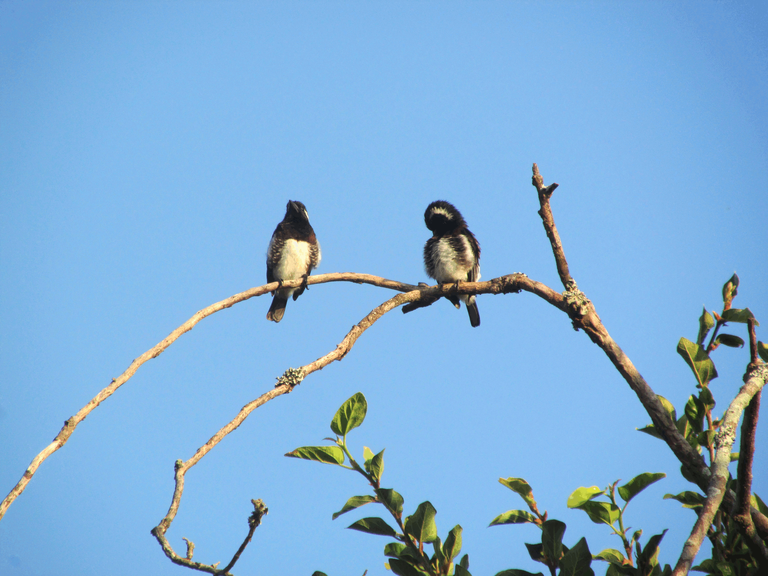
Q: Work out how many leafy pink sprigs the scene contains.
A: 0